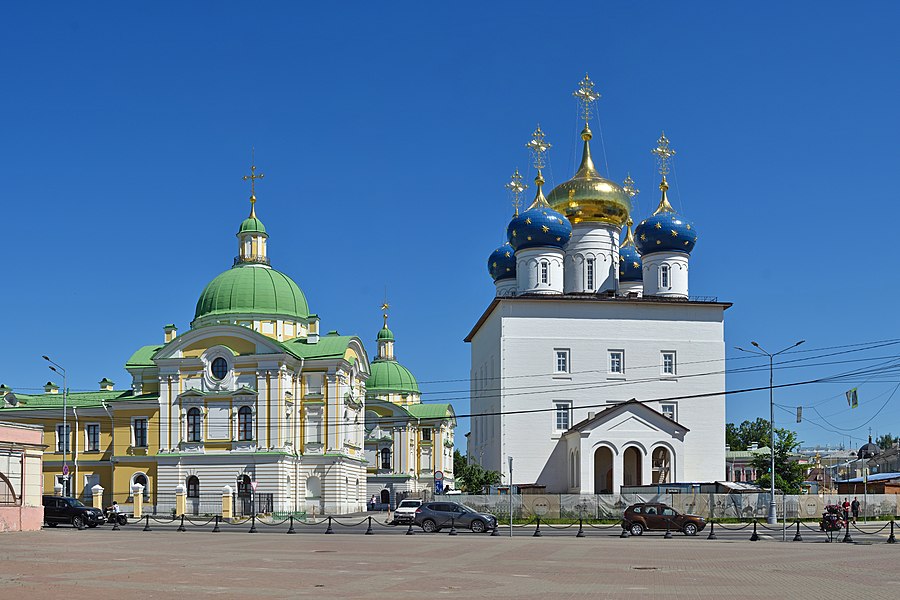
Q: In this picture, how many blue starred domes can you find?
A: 4